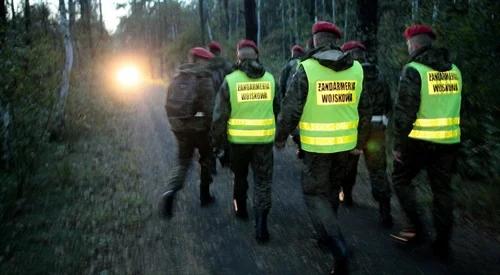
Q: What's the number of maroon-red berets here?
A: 7